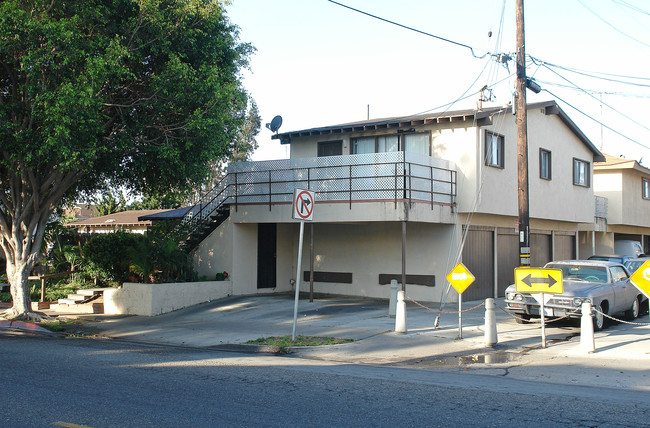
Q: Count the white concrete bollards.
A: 4